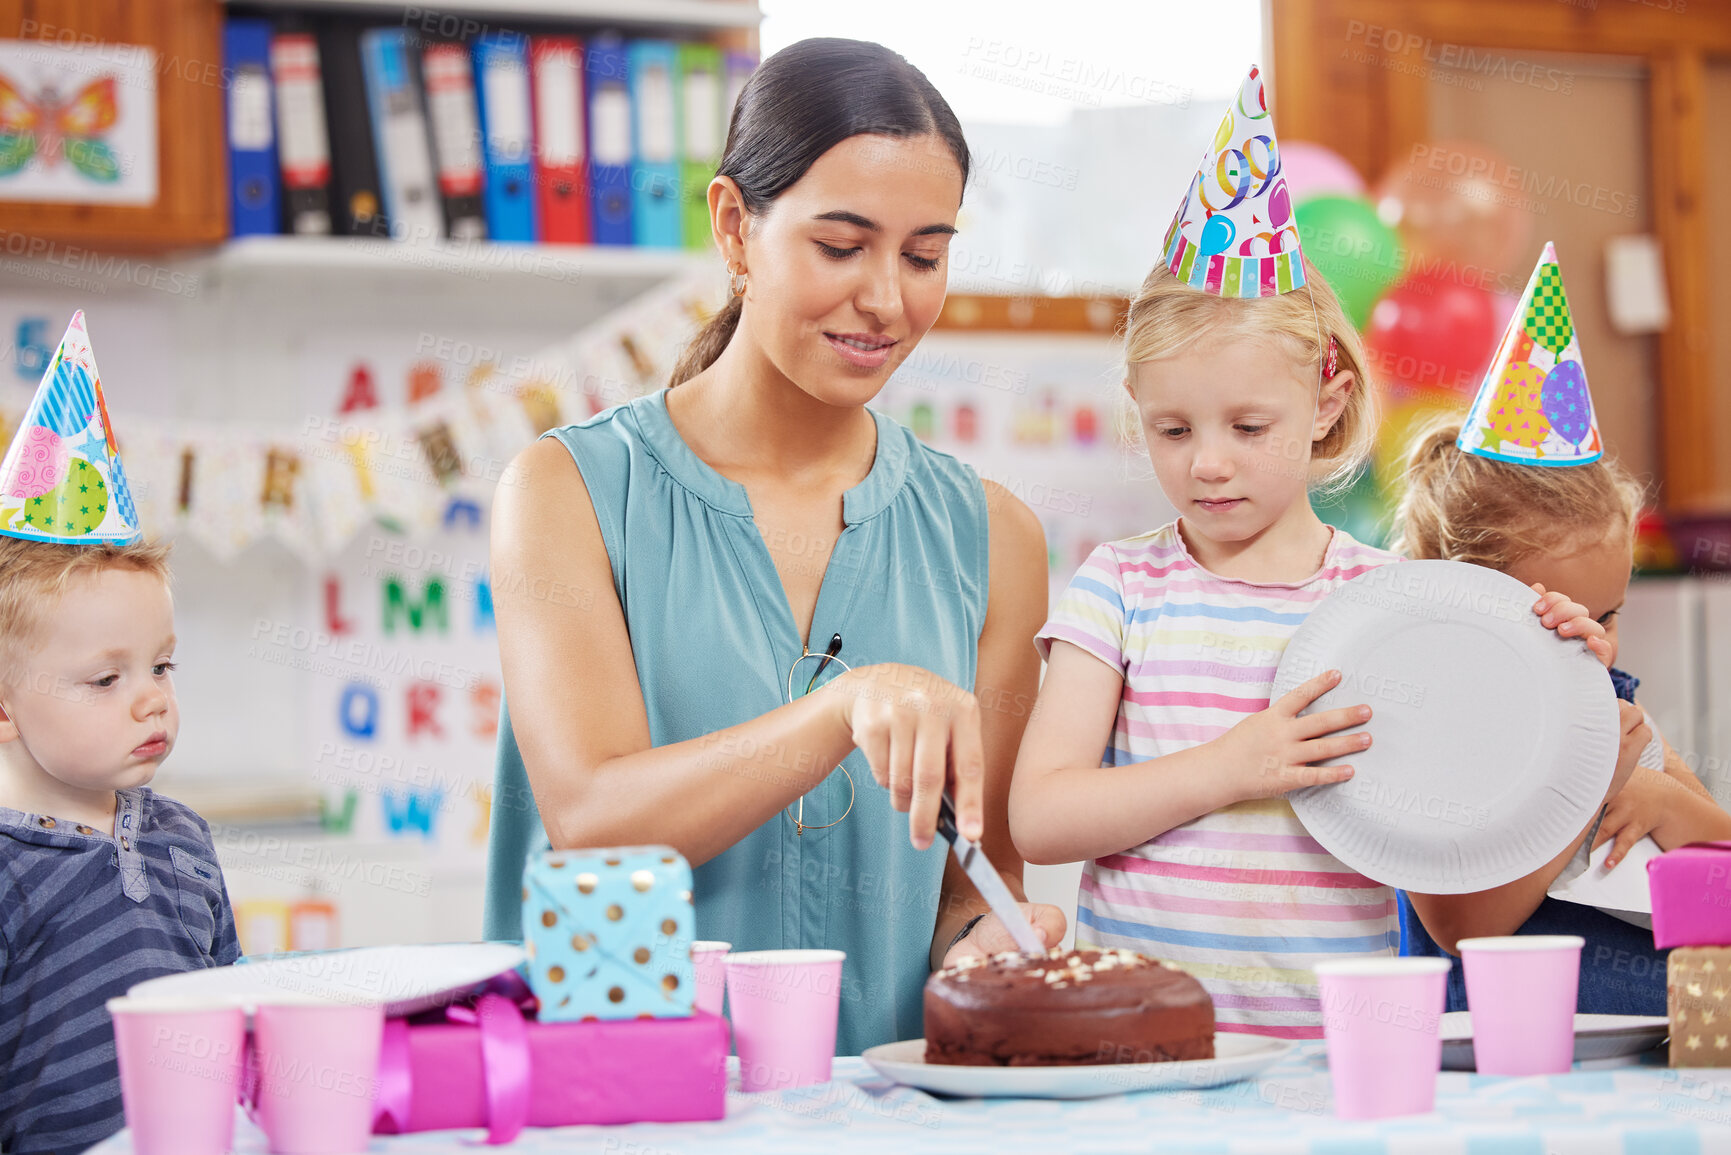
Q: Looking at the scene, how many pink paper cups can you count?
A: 6